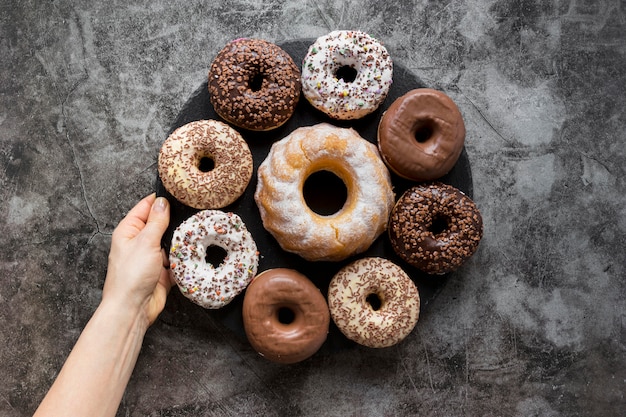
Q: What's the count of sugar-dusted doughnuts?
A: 1